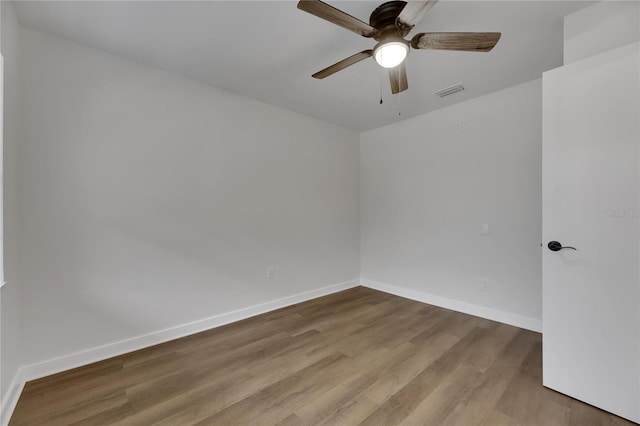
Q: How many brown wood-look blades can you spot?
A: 5